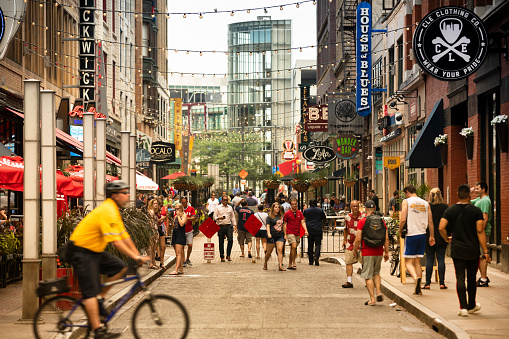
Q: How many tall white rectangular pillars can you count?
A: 6